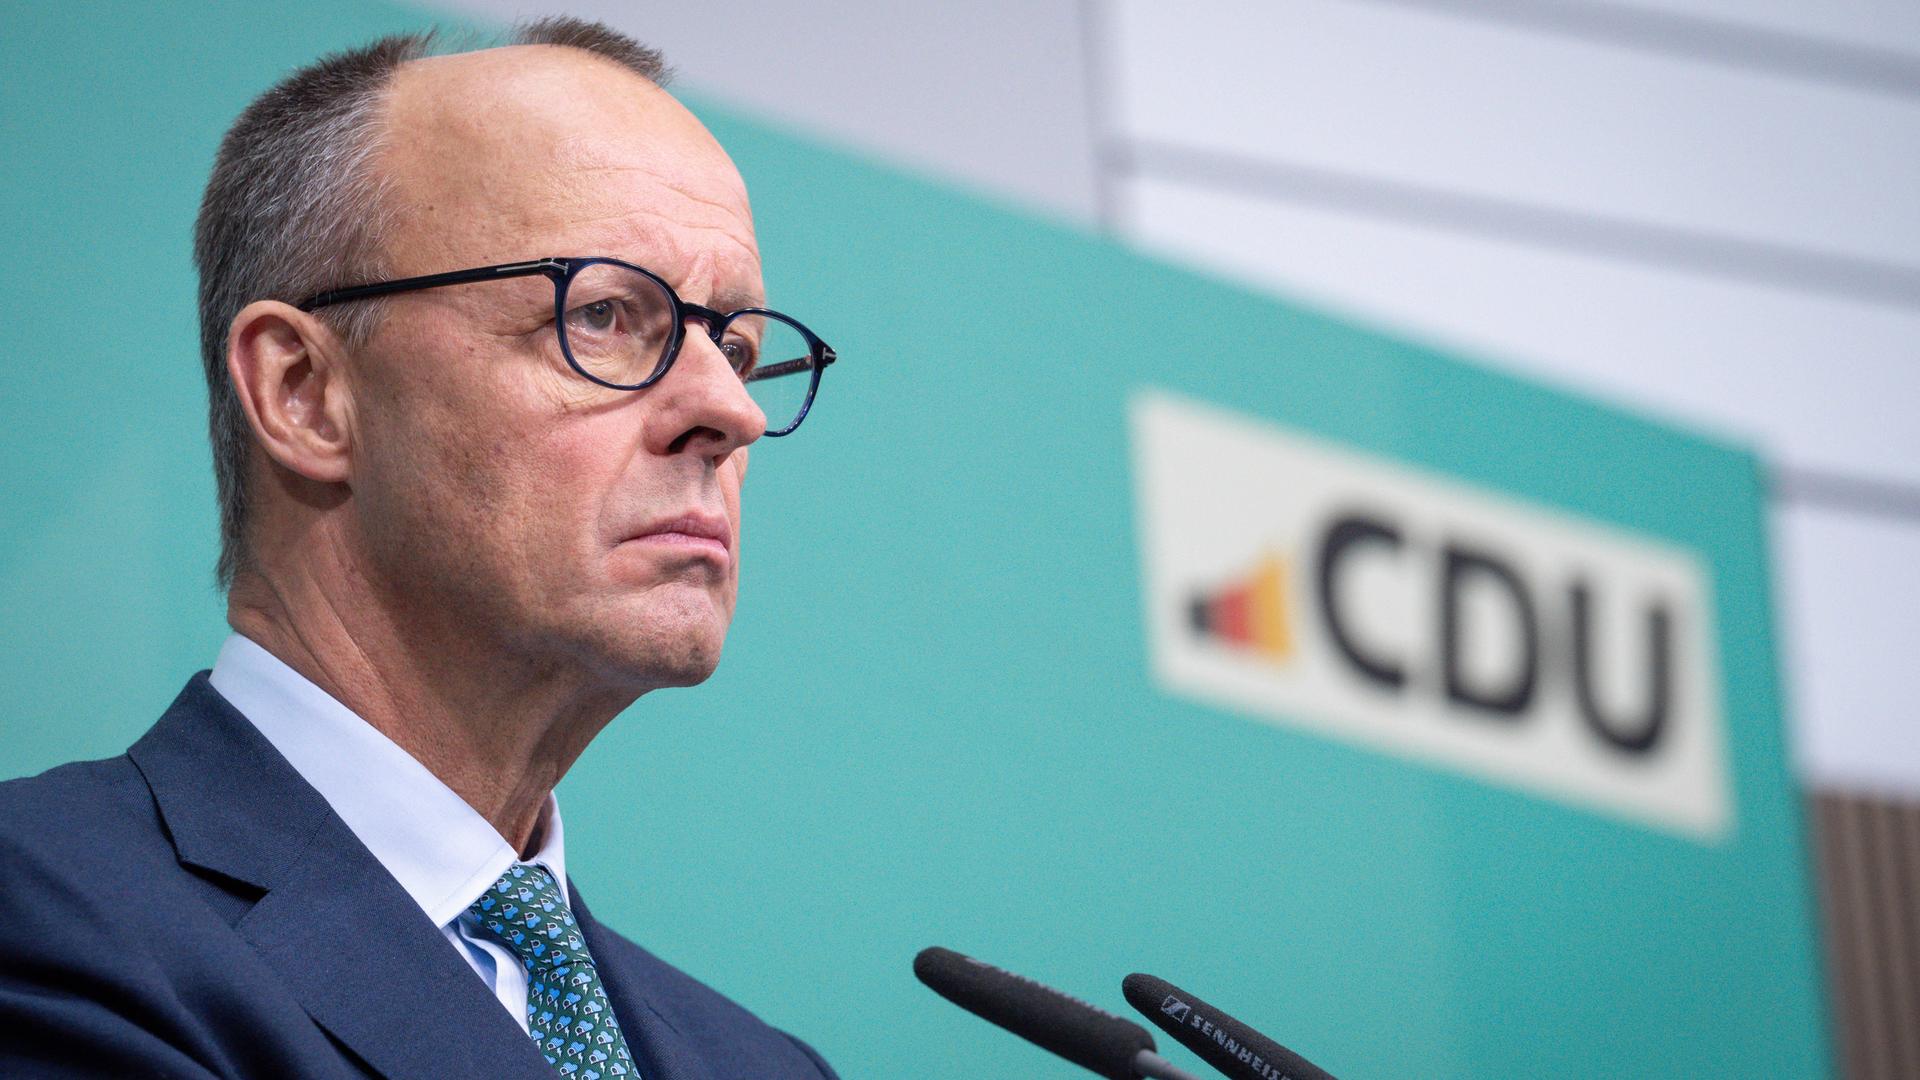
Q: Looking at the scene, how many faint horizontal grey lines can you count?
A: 3